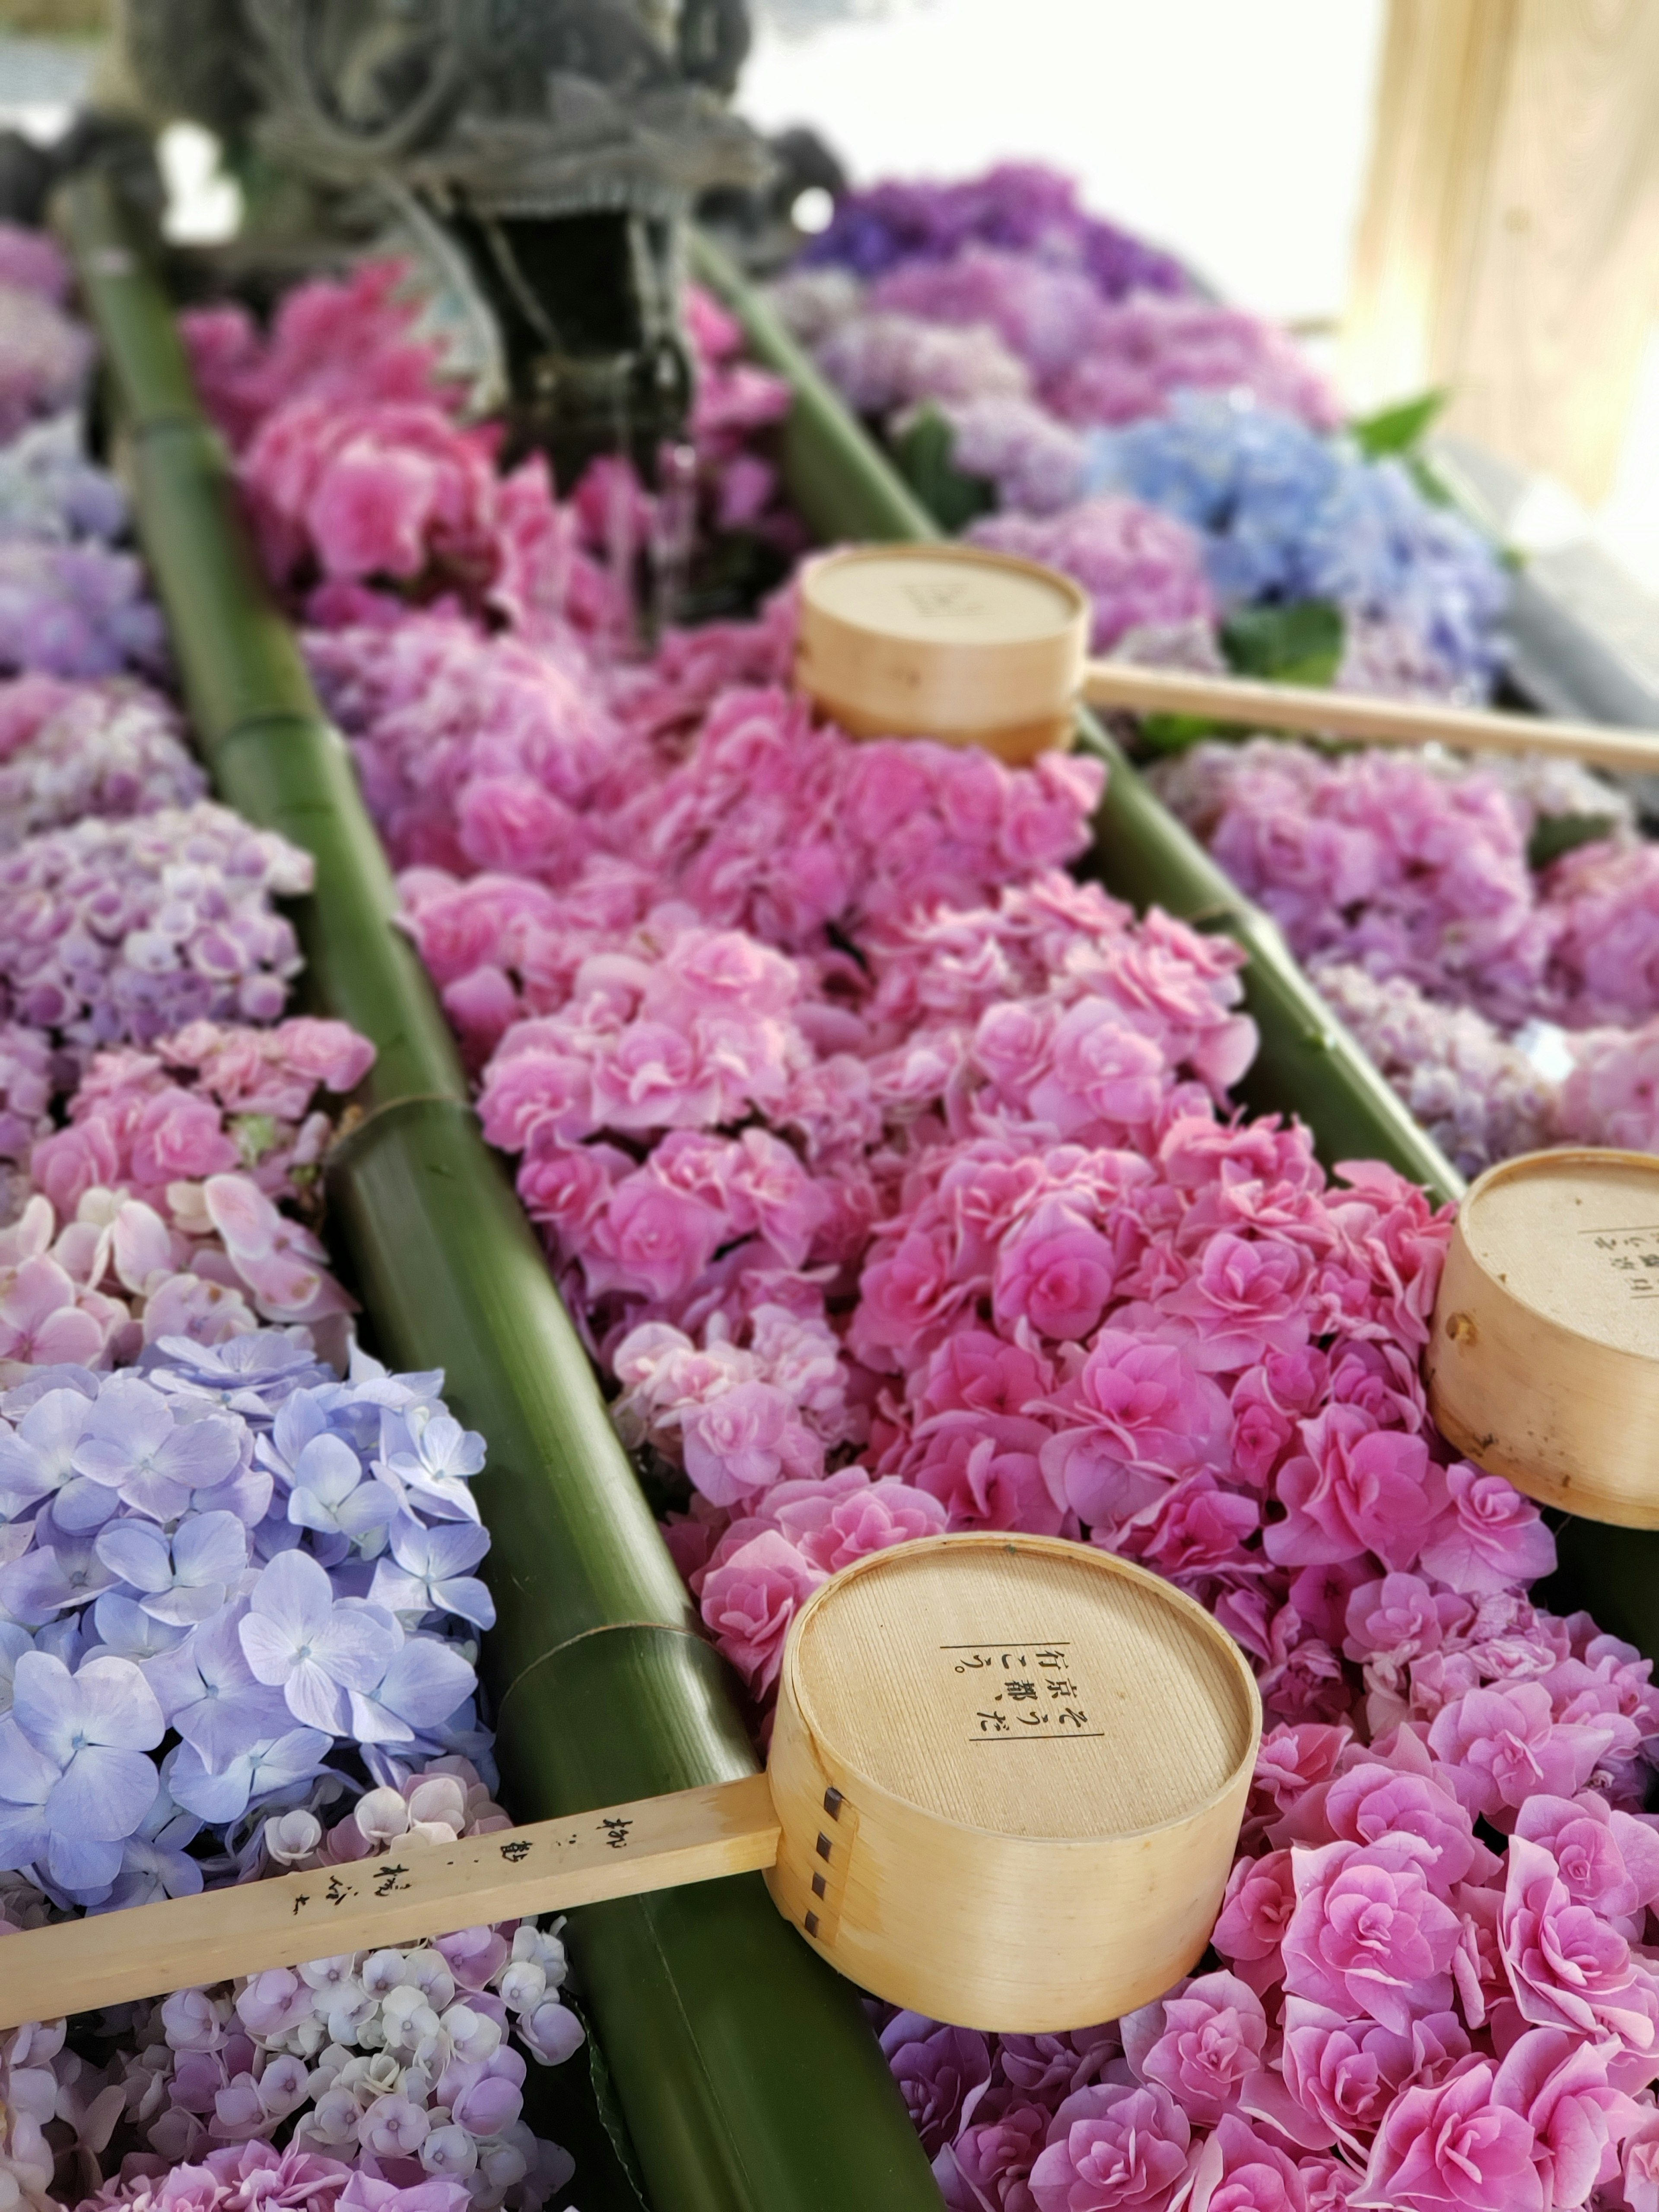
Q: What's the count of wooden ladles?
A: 3